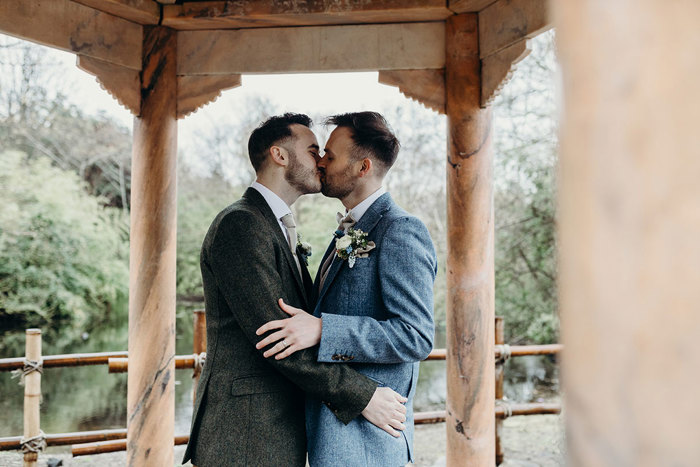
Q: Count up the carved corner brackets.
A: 4